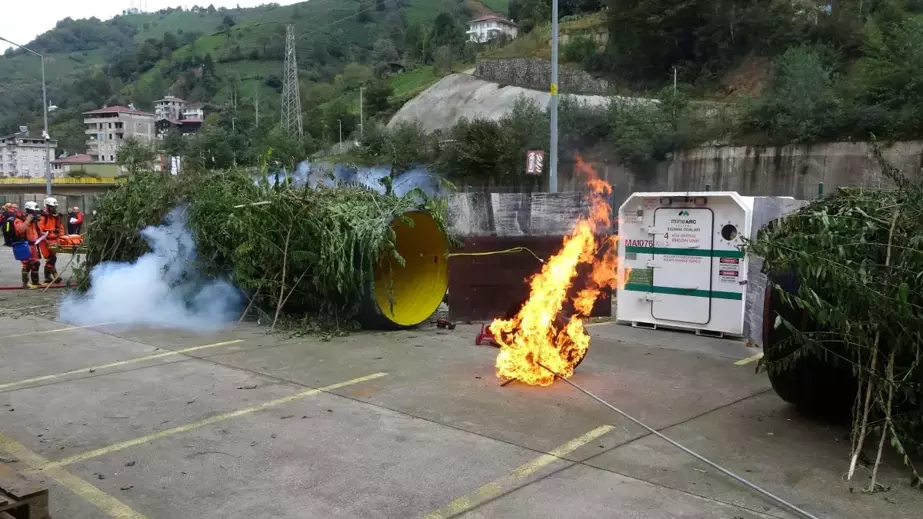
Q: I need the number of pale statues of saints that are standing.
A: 0